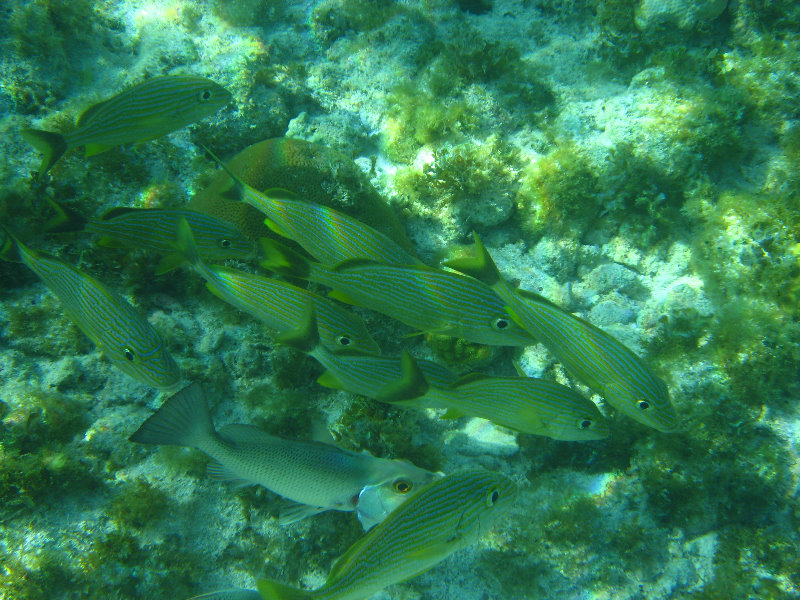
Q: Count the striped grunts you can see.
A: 10